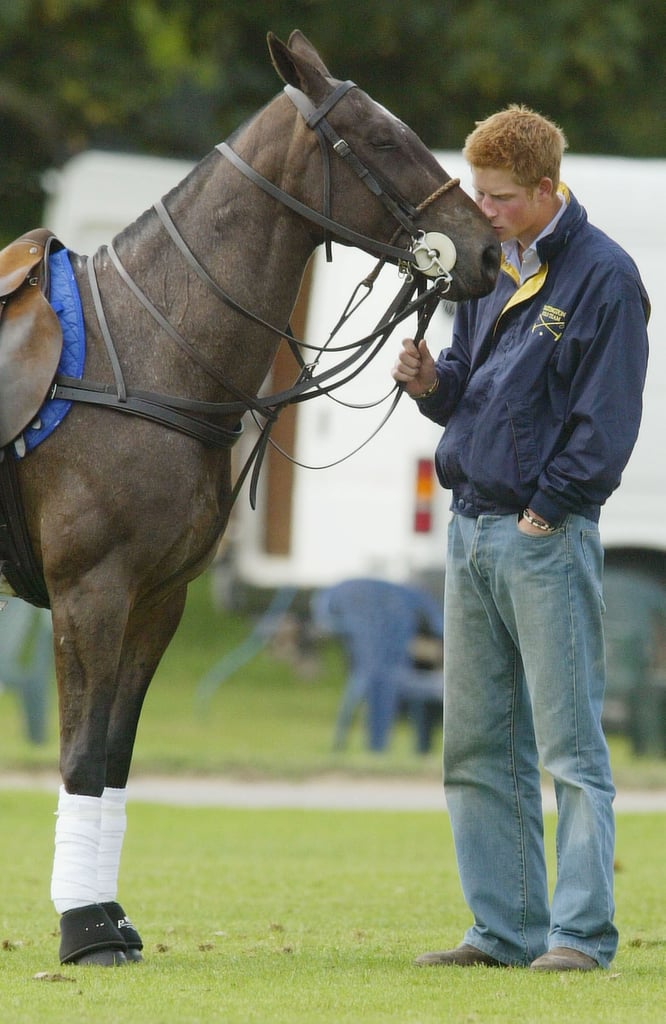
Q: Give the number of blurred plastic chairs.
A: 3